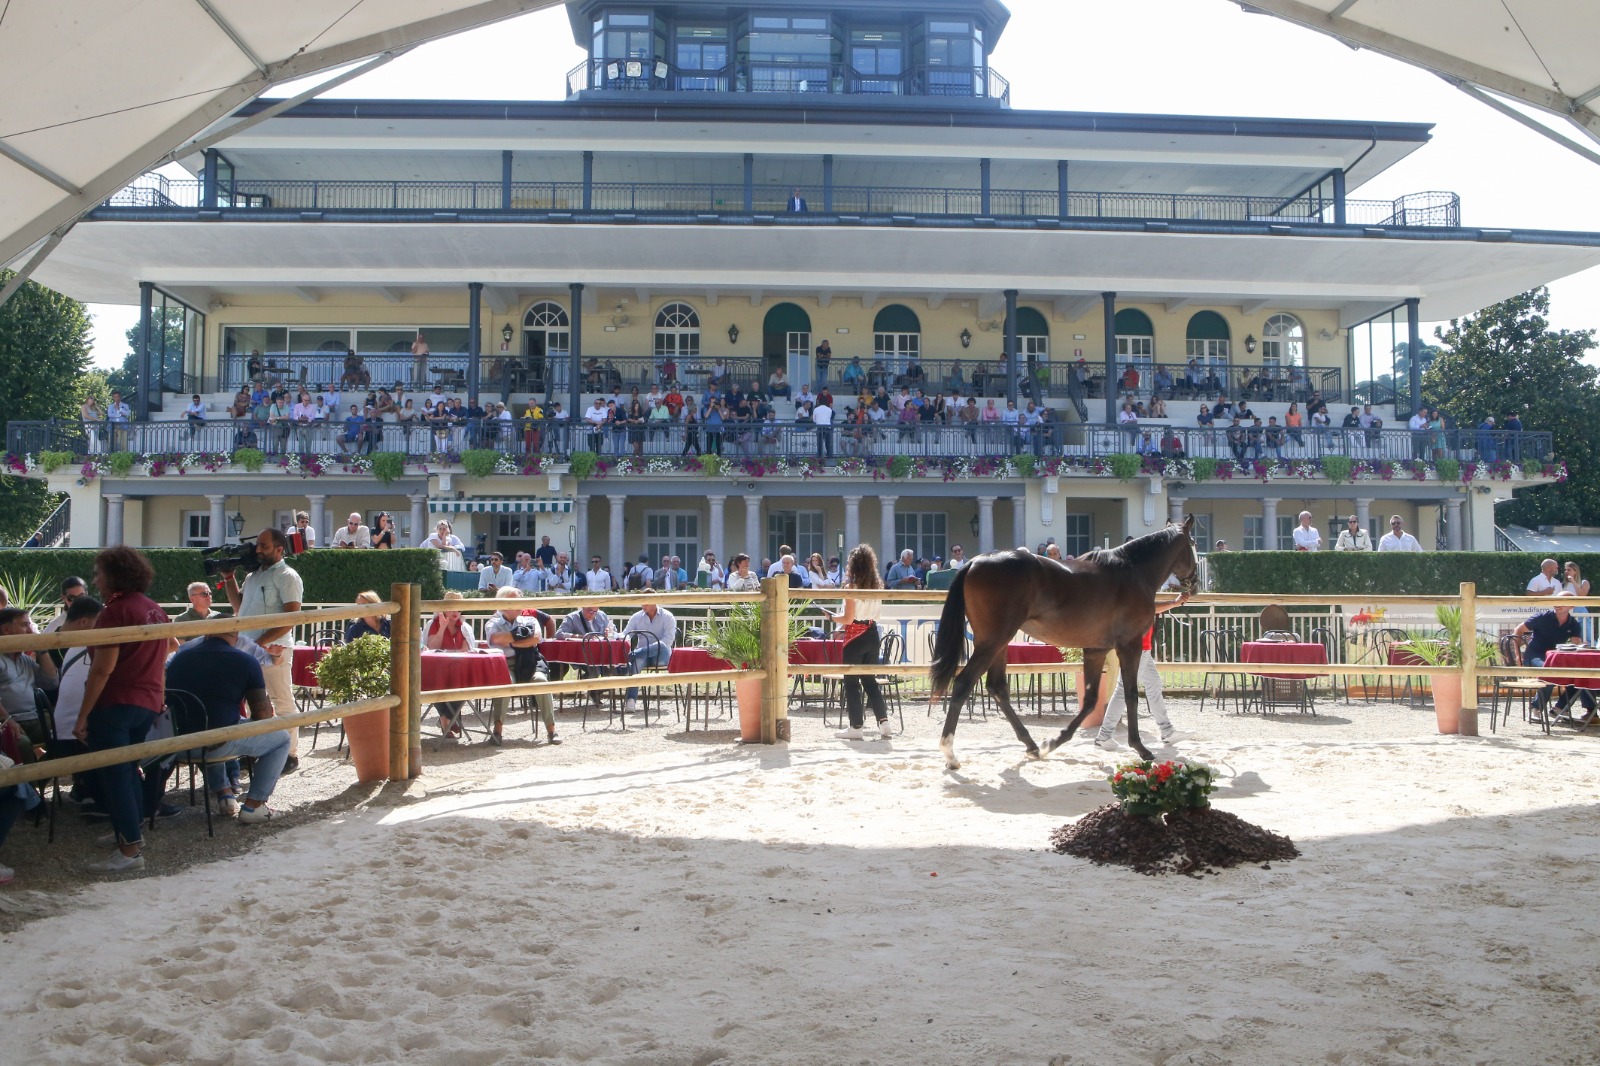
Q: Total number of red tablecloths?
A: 9